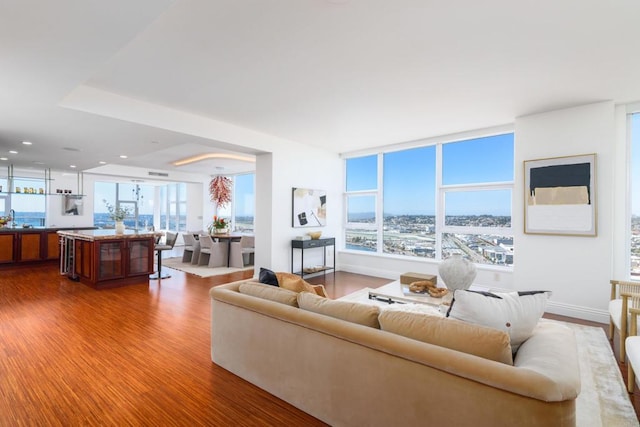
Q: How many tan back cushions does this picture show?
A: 3